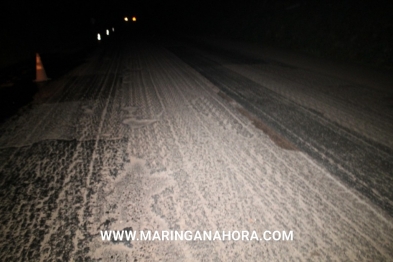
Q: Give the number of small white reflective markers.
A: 3